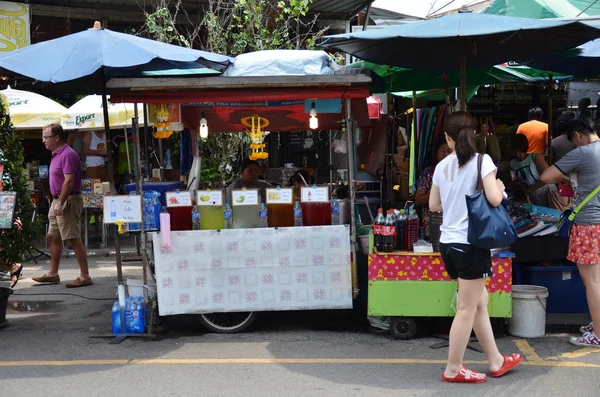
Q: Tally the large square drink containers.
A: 5